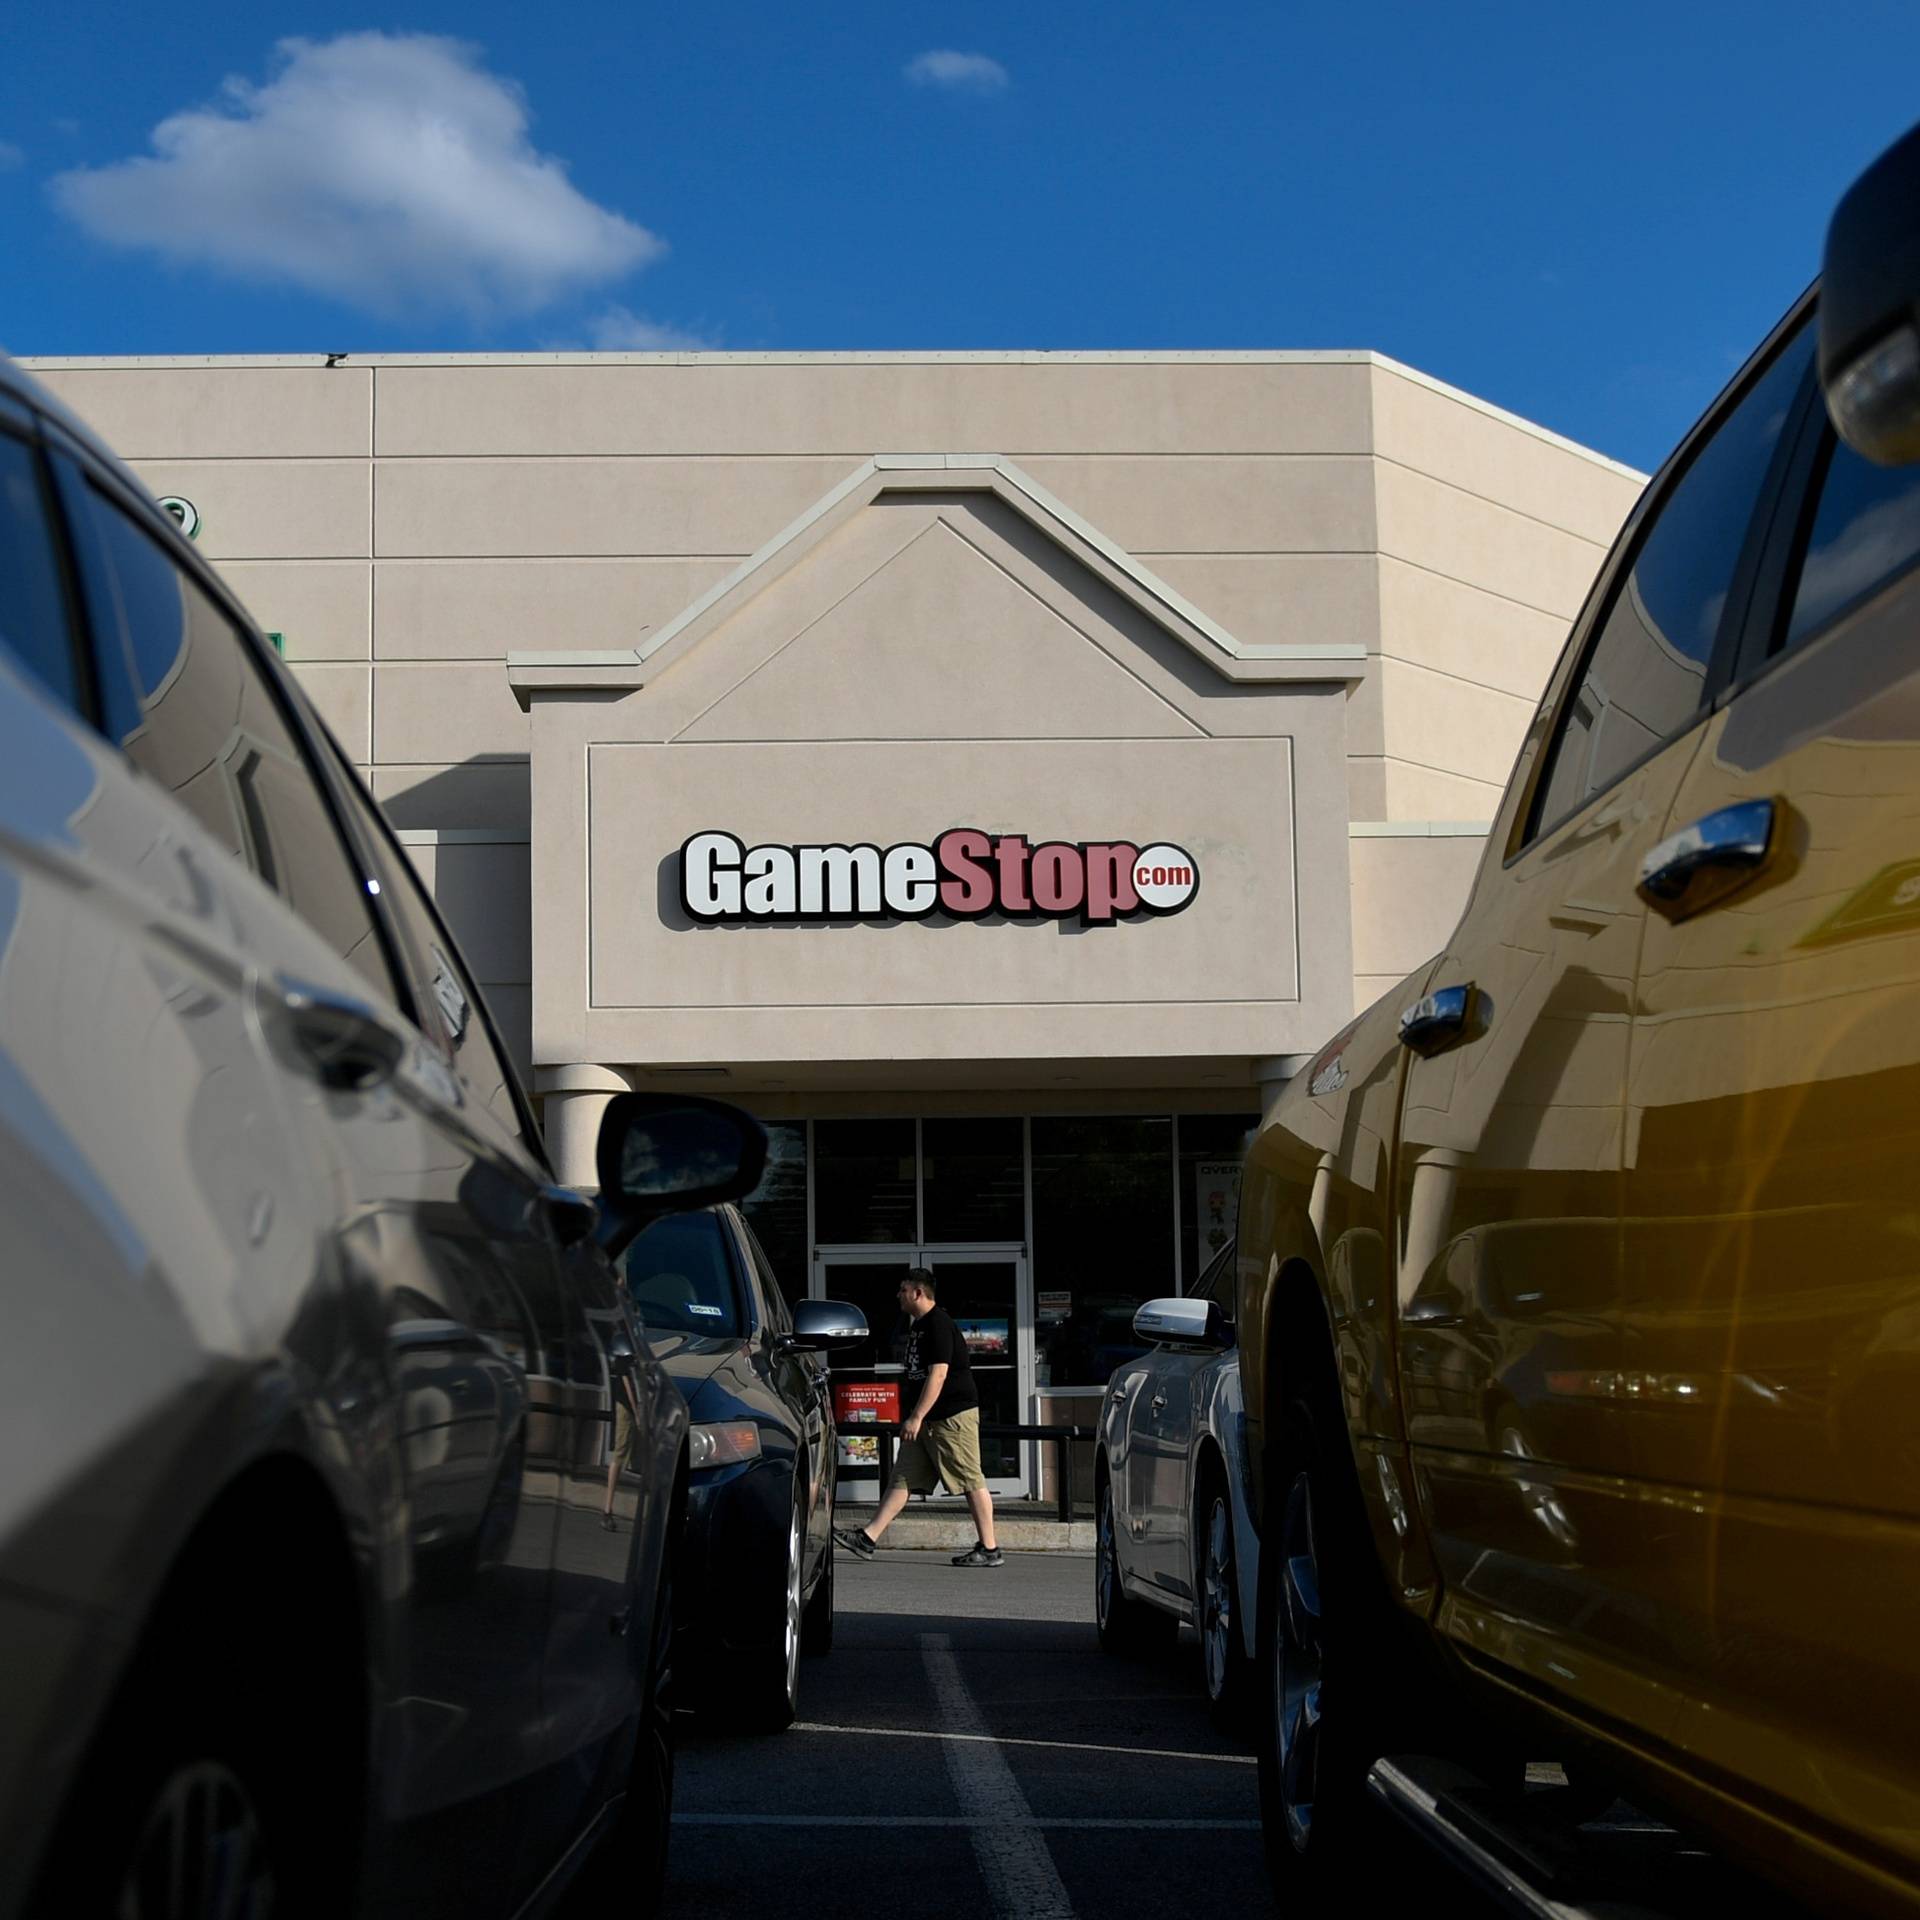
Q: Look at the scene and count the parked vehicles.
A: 4